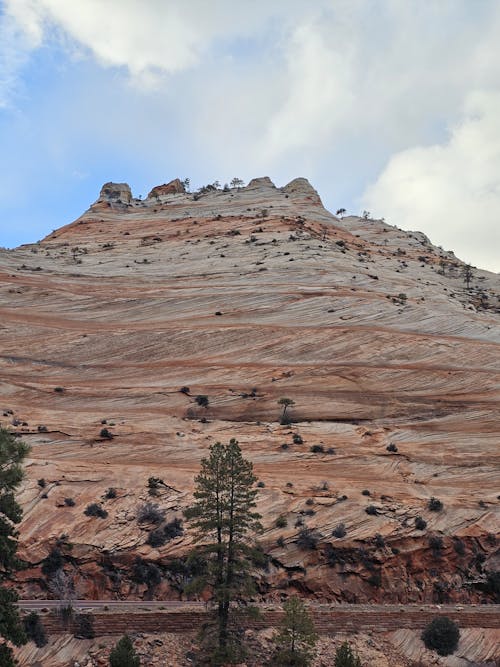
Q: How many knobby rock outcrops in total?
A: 4